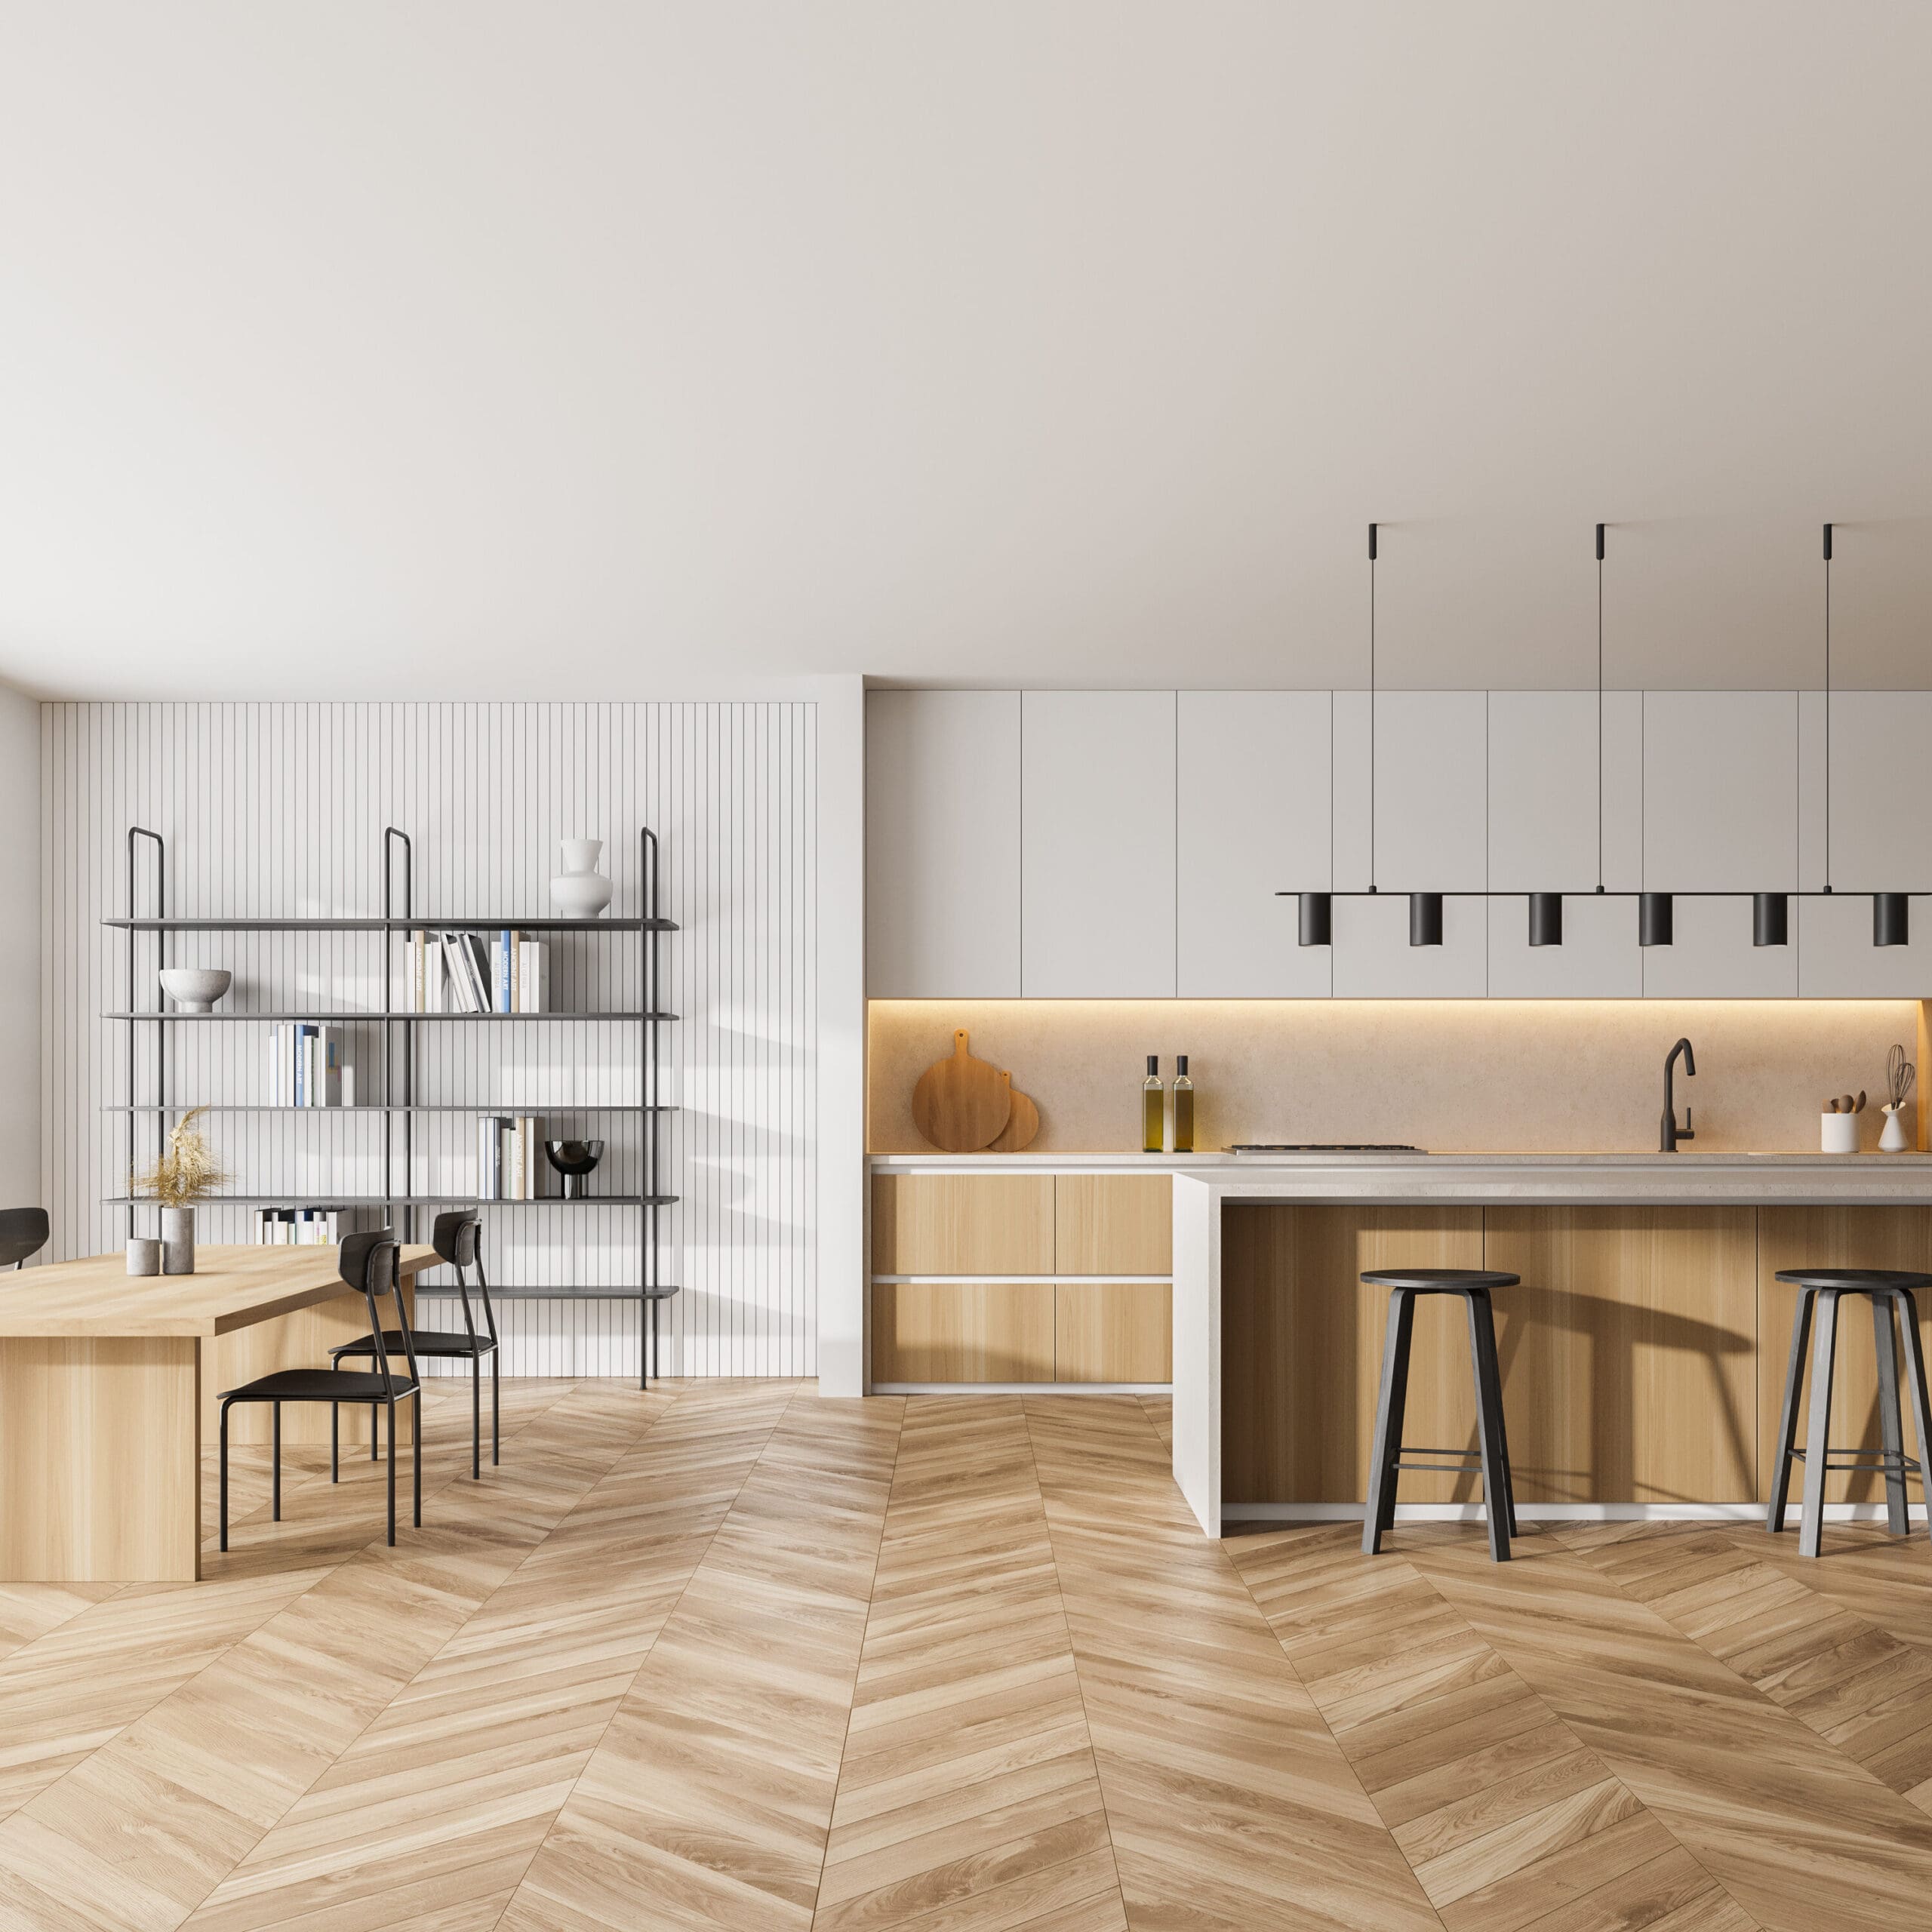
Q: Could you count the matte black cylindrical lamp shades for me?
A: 6